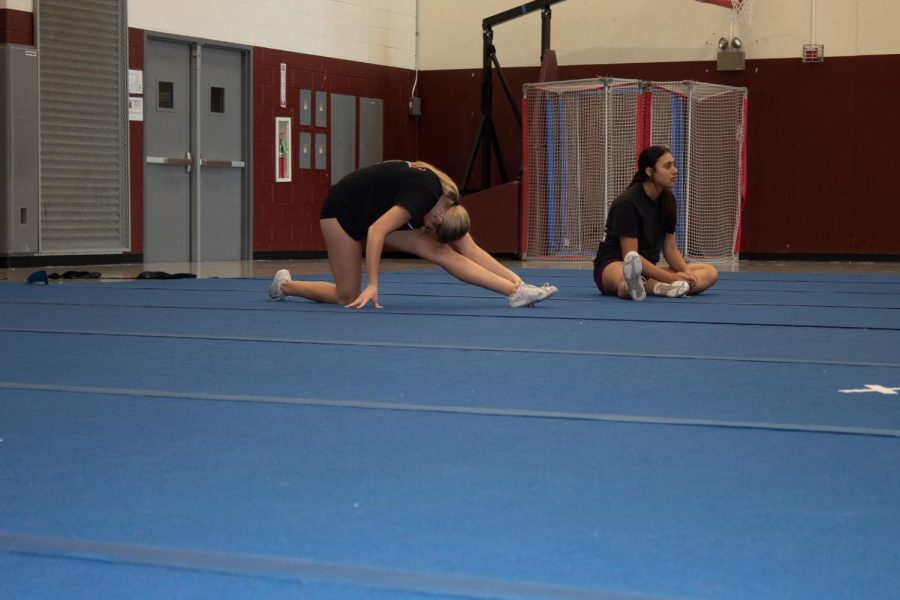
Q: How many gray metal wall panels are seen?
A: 6